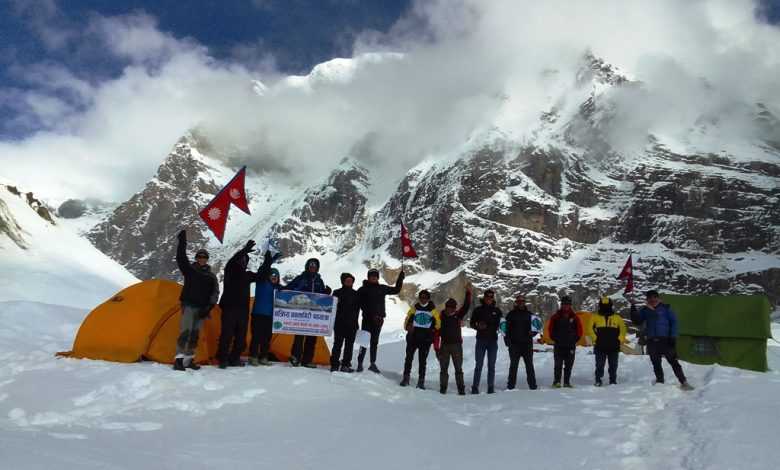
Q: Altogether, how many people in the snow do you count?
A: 13